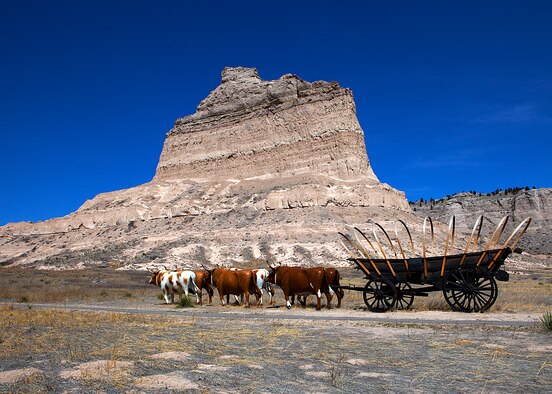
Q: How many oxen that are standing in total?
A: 6